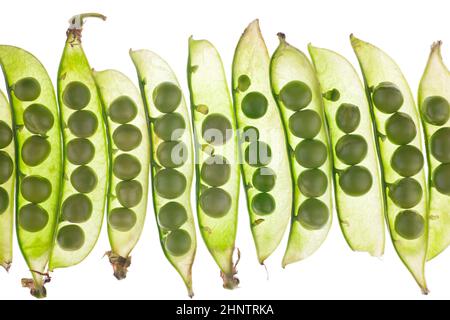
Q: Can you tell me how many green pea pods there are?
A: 11